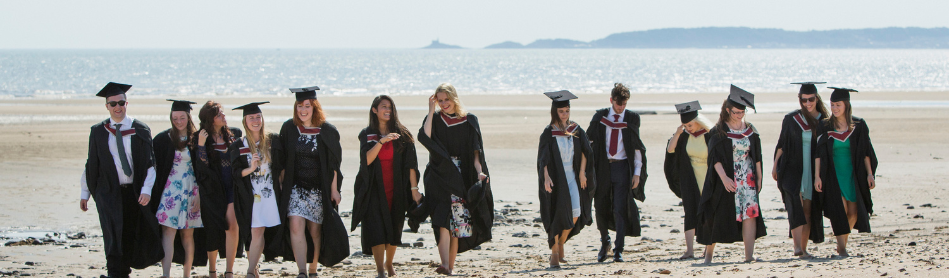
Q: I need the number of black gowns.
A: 13